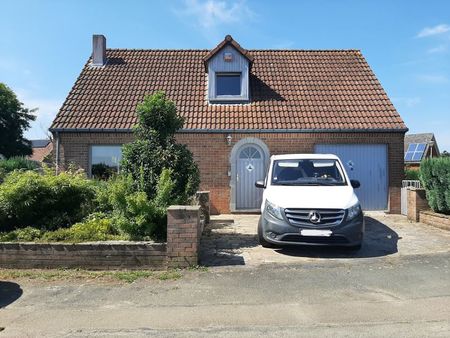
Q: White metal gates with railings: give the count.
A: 1